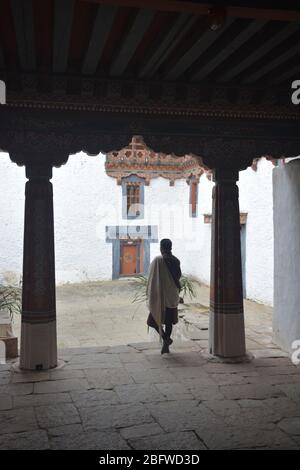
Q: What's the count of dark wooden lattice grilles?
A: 1